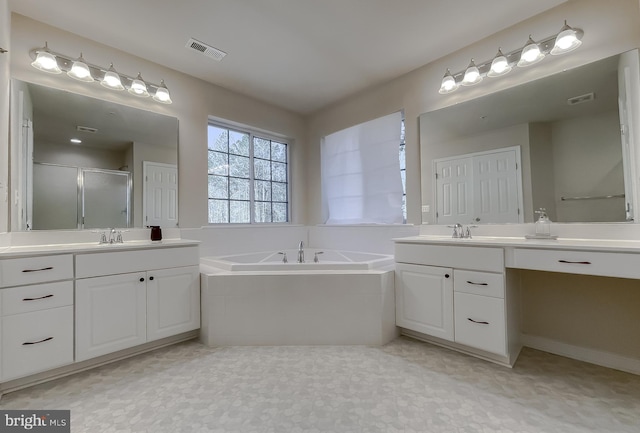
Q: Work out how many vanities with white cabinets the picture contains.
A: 2